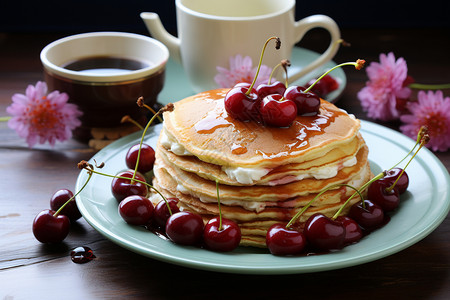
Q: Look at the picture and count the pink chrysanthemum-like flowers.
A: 4